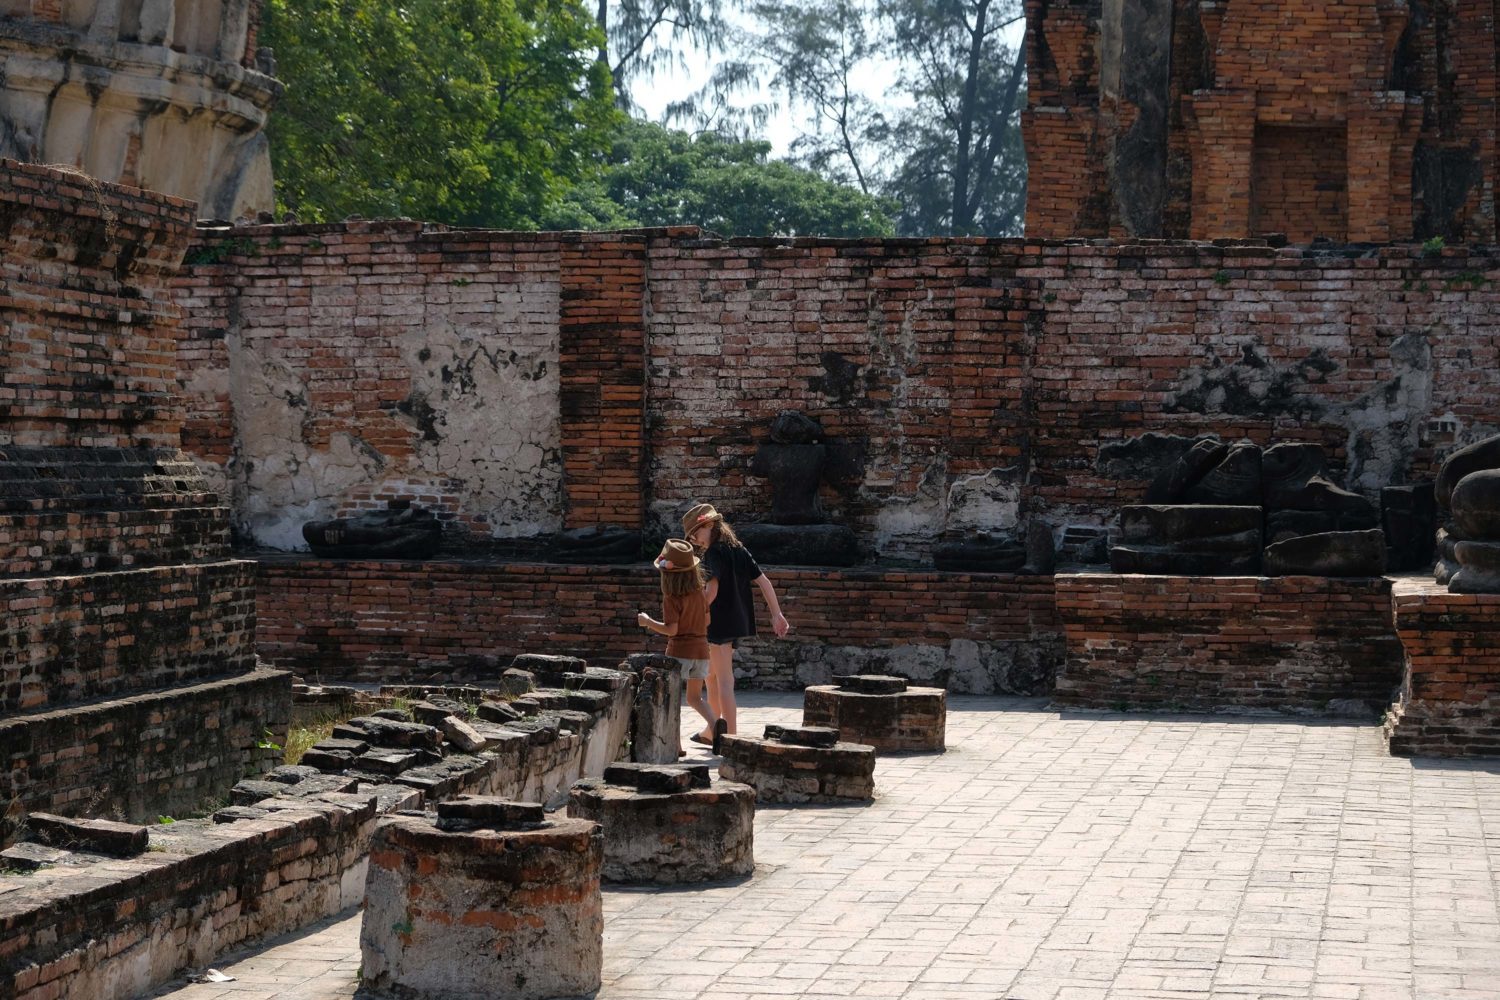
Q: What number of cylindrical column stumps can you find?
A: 4